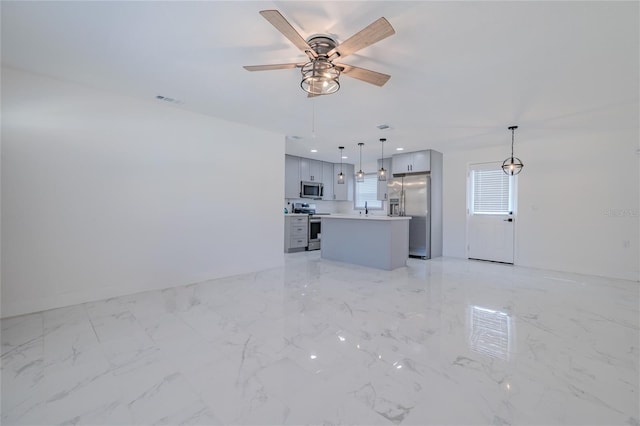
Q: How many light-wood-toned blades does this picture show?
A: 5